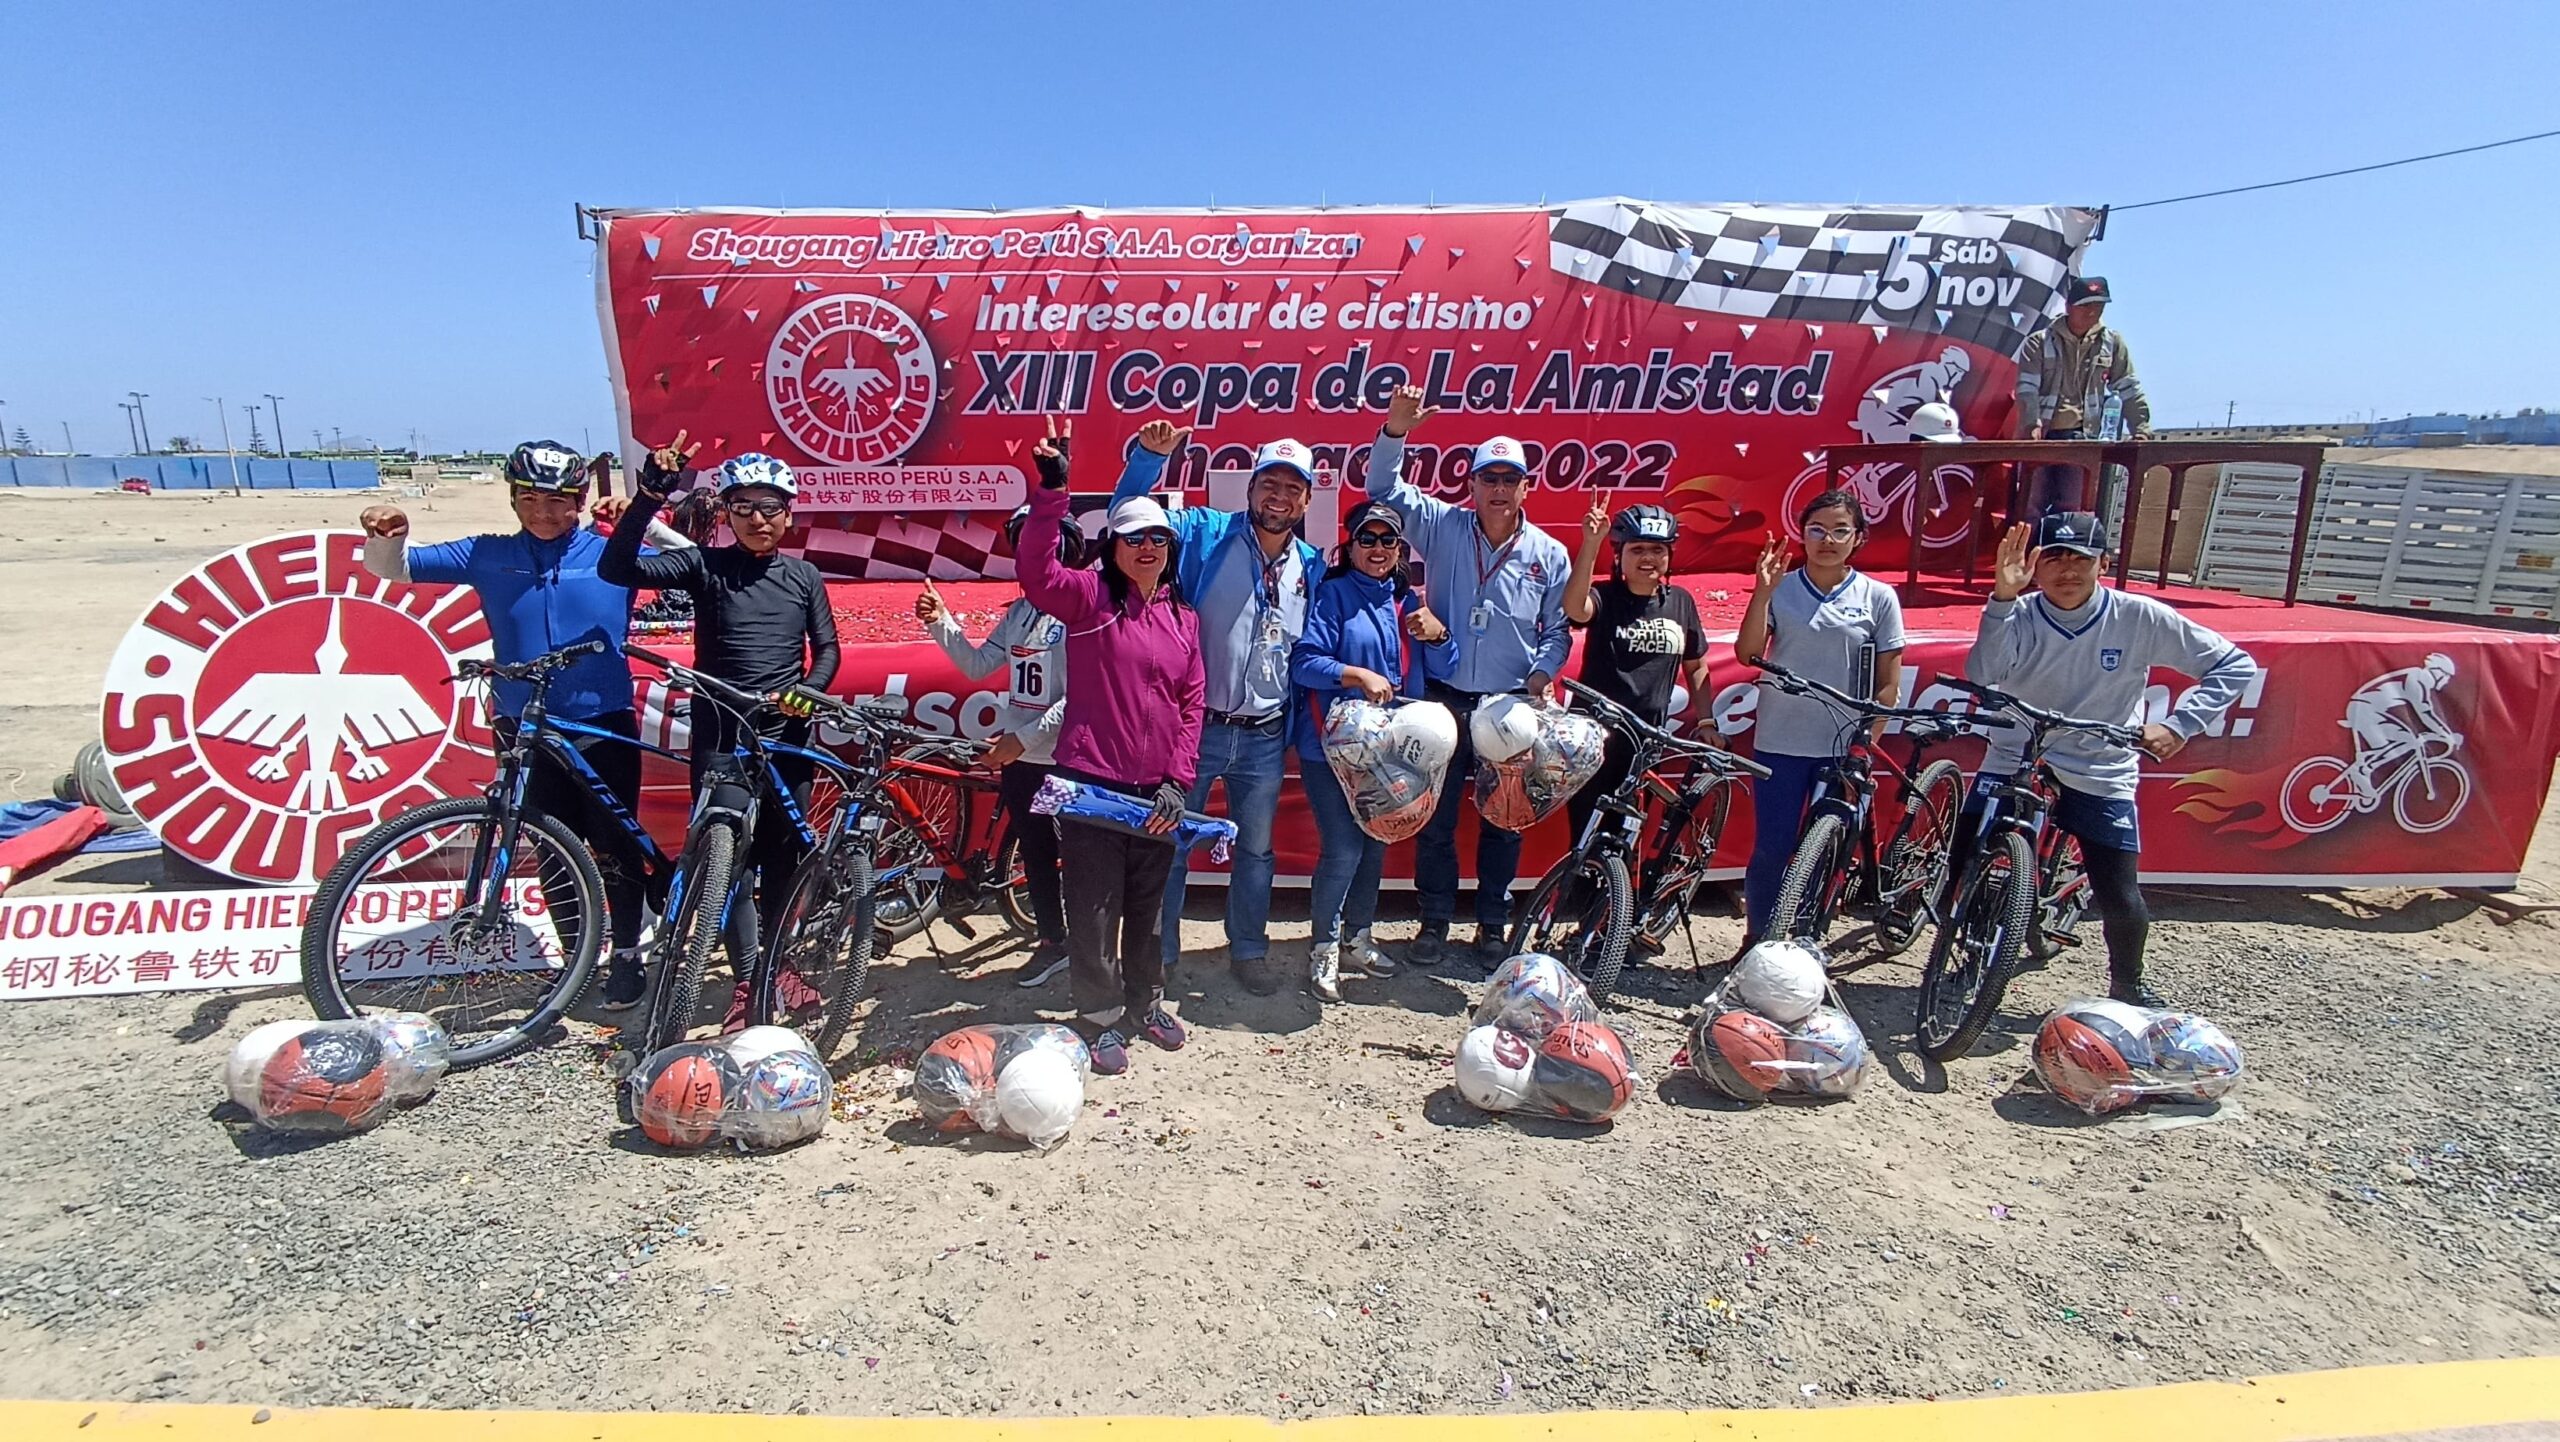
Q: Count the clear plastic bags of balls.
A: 8